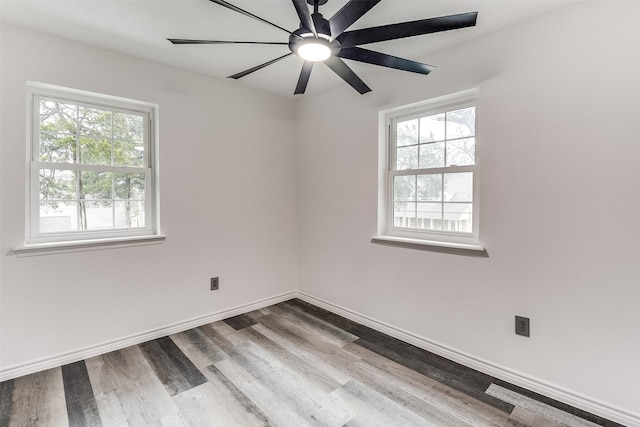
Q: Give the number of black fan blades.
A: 9